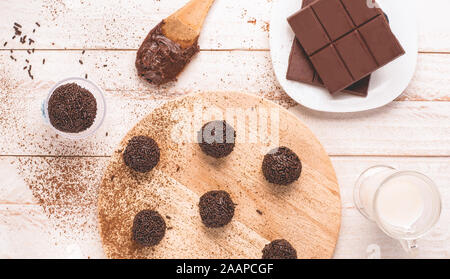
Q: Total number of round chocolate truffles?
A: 6